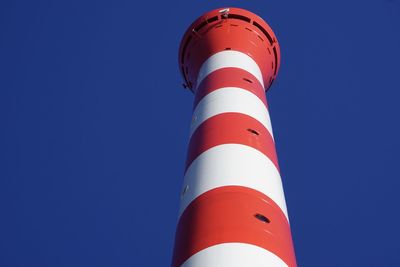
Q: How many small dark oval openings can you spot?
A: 3